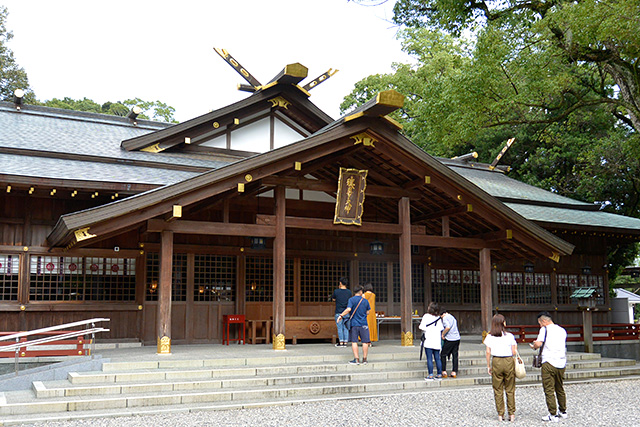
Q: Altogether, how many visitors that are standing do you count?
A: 7